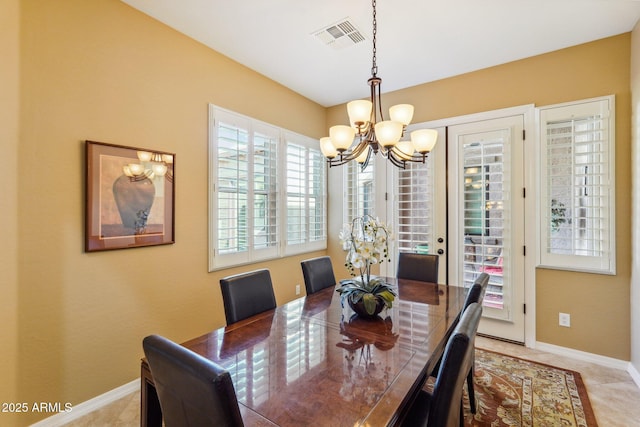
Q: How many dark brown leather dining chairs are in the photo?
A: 6